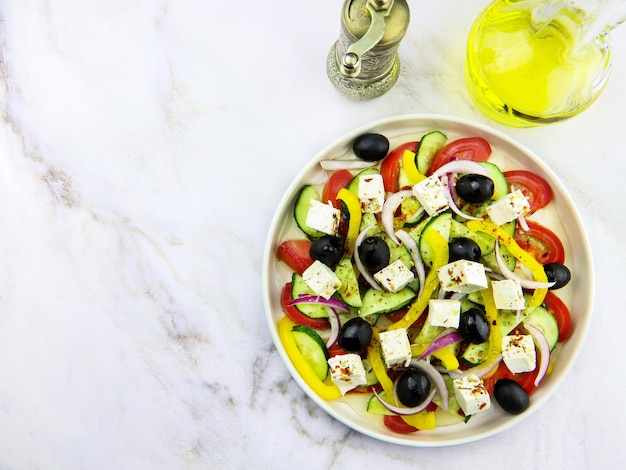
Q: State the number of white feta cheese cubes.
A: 13